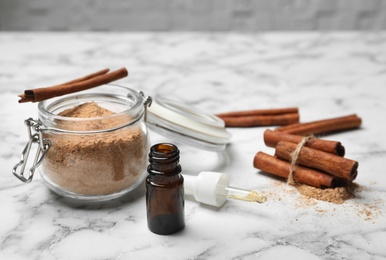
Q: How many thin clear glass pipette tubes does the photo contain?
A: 1